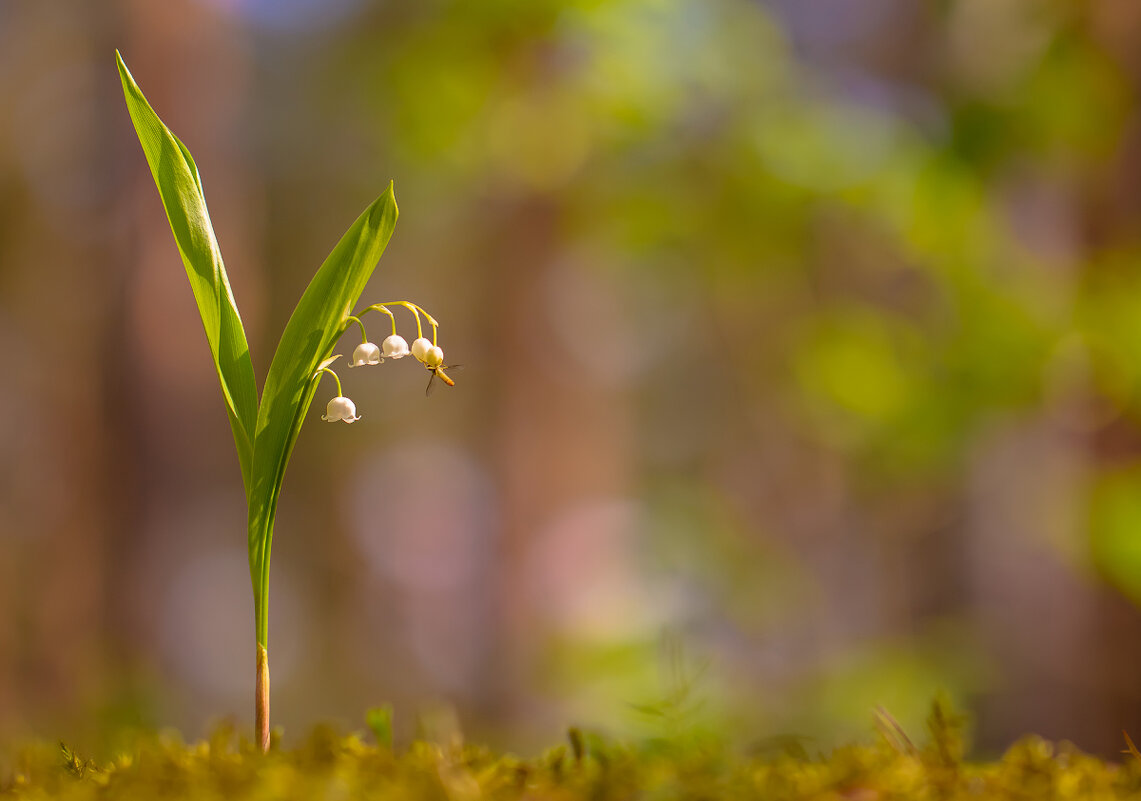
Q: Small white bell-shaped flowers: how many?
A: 5